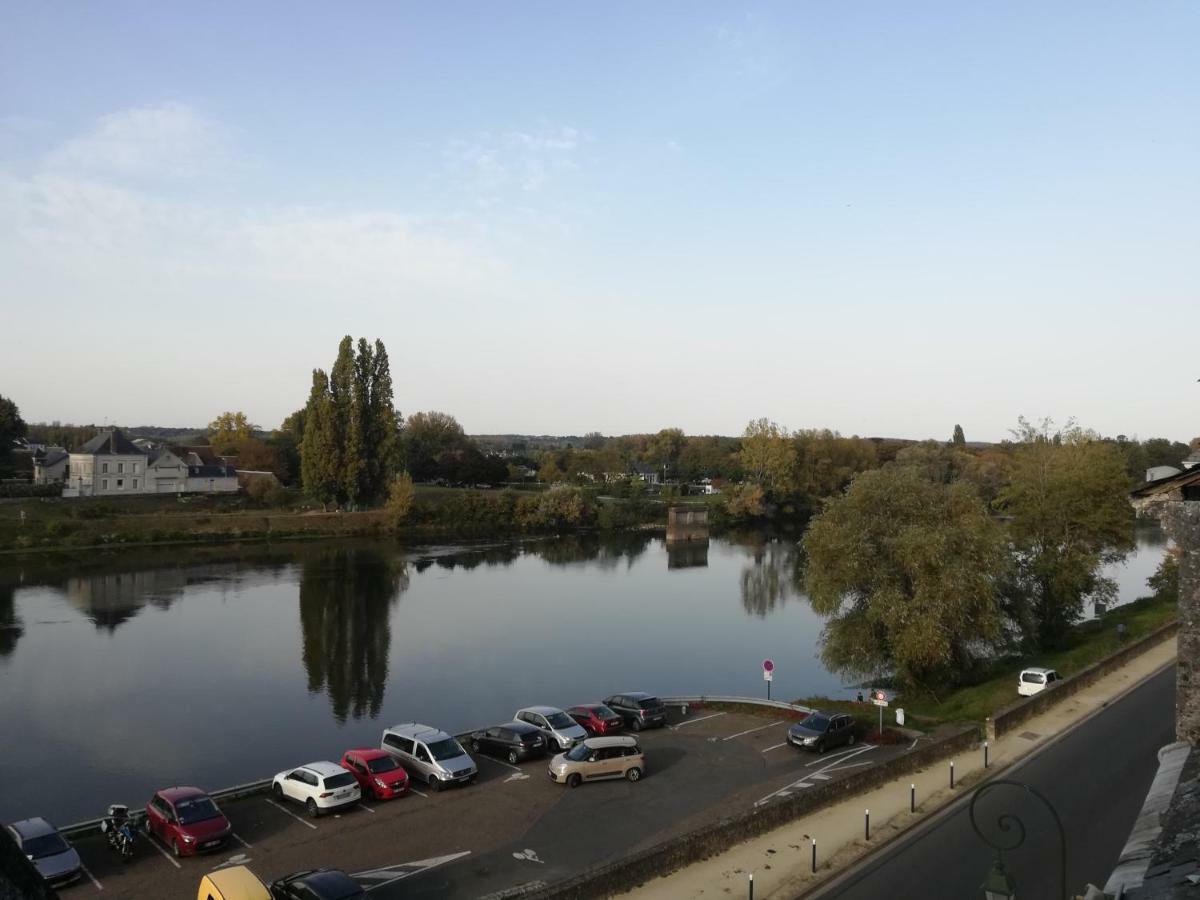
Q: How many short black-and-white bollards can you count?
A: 6